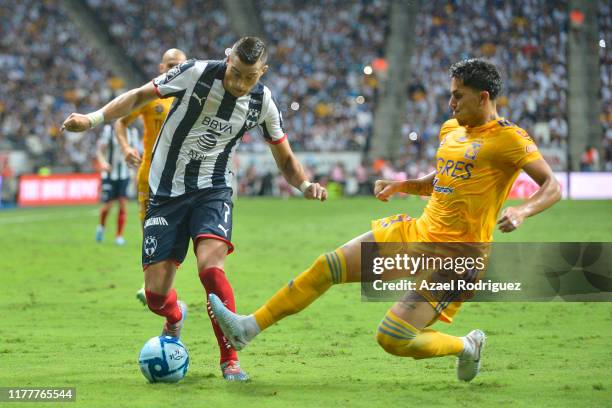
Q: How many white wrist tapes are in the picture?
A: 2